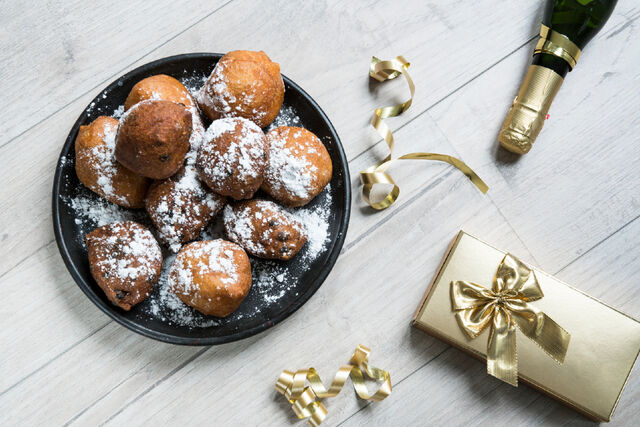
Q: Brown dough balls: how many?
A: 10